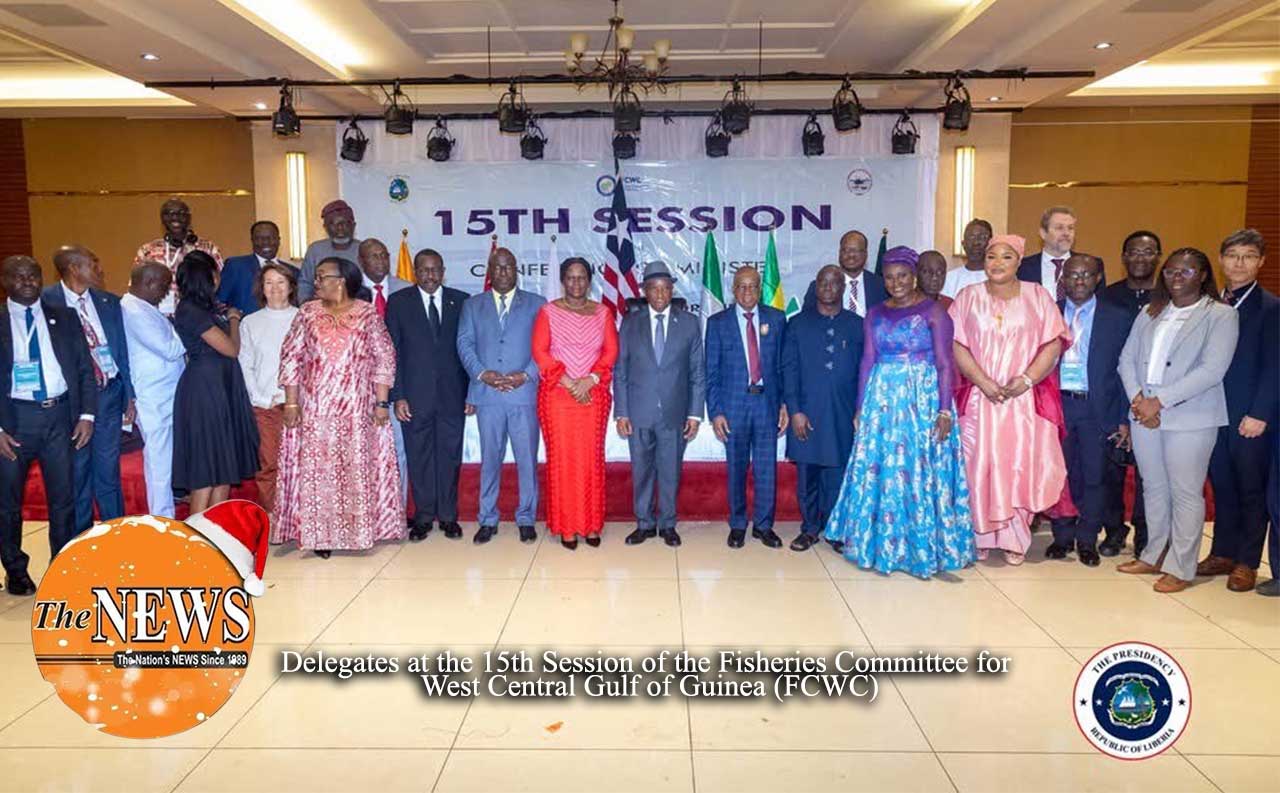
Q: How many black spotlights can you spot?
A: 14